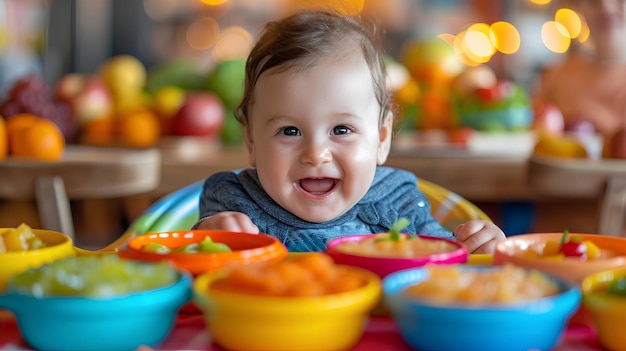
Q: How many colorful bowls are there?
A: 8